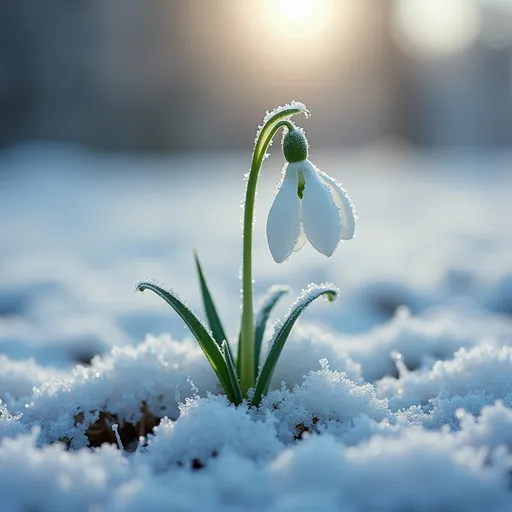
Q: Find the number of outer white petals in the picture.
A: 3